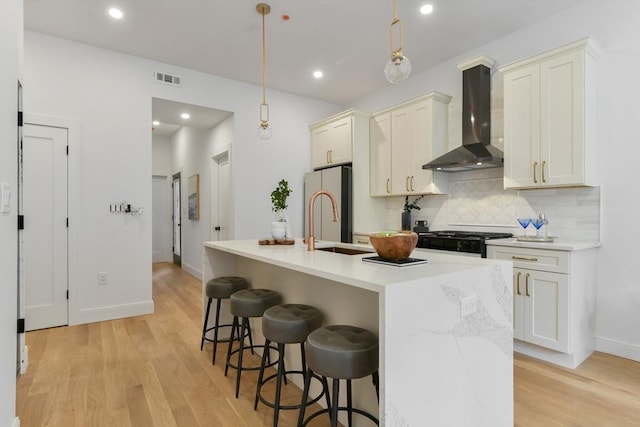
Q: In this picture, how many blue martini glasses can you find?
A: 2